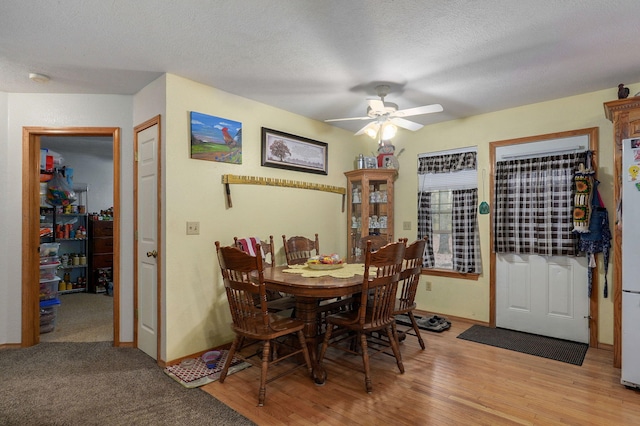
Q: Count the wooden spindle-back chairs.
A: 6